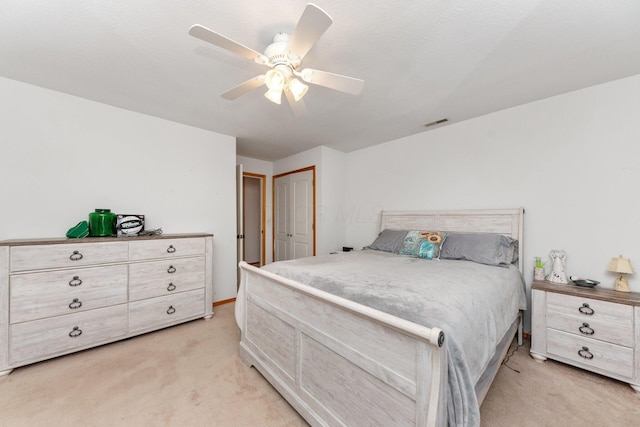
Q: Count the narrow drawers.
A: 2